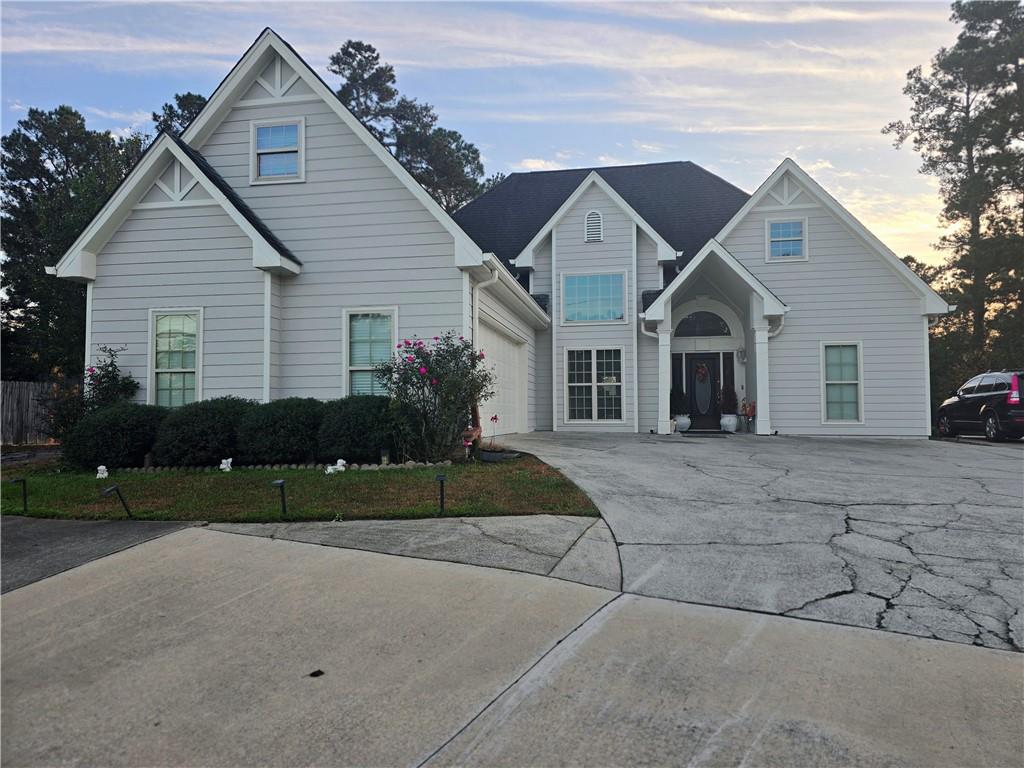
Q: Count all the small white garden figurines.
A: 3